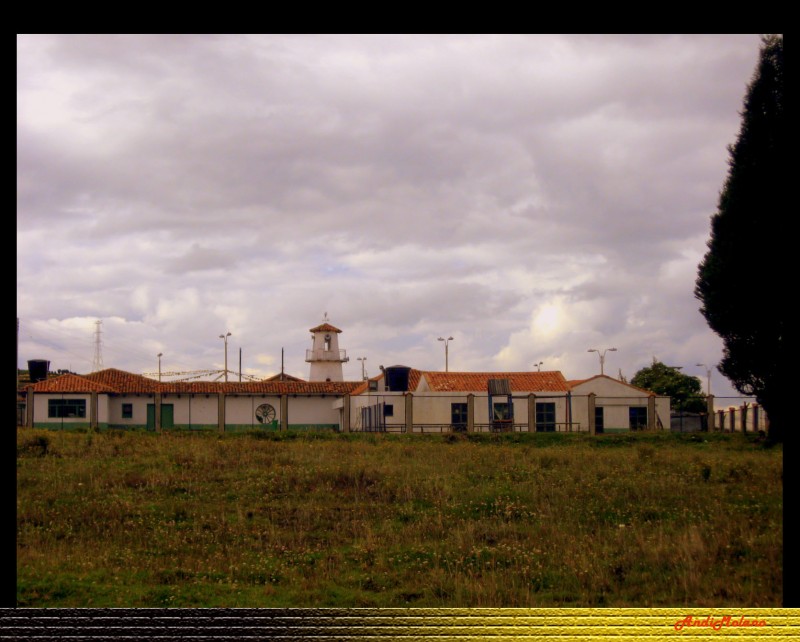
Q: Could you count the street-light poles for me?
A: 7